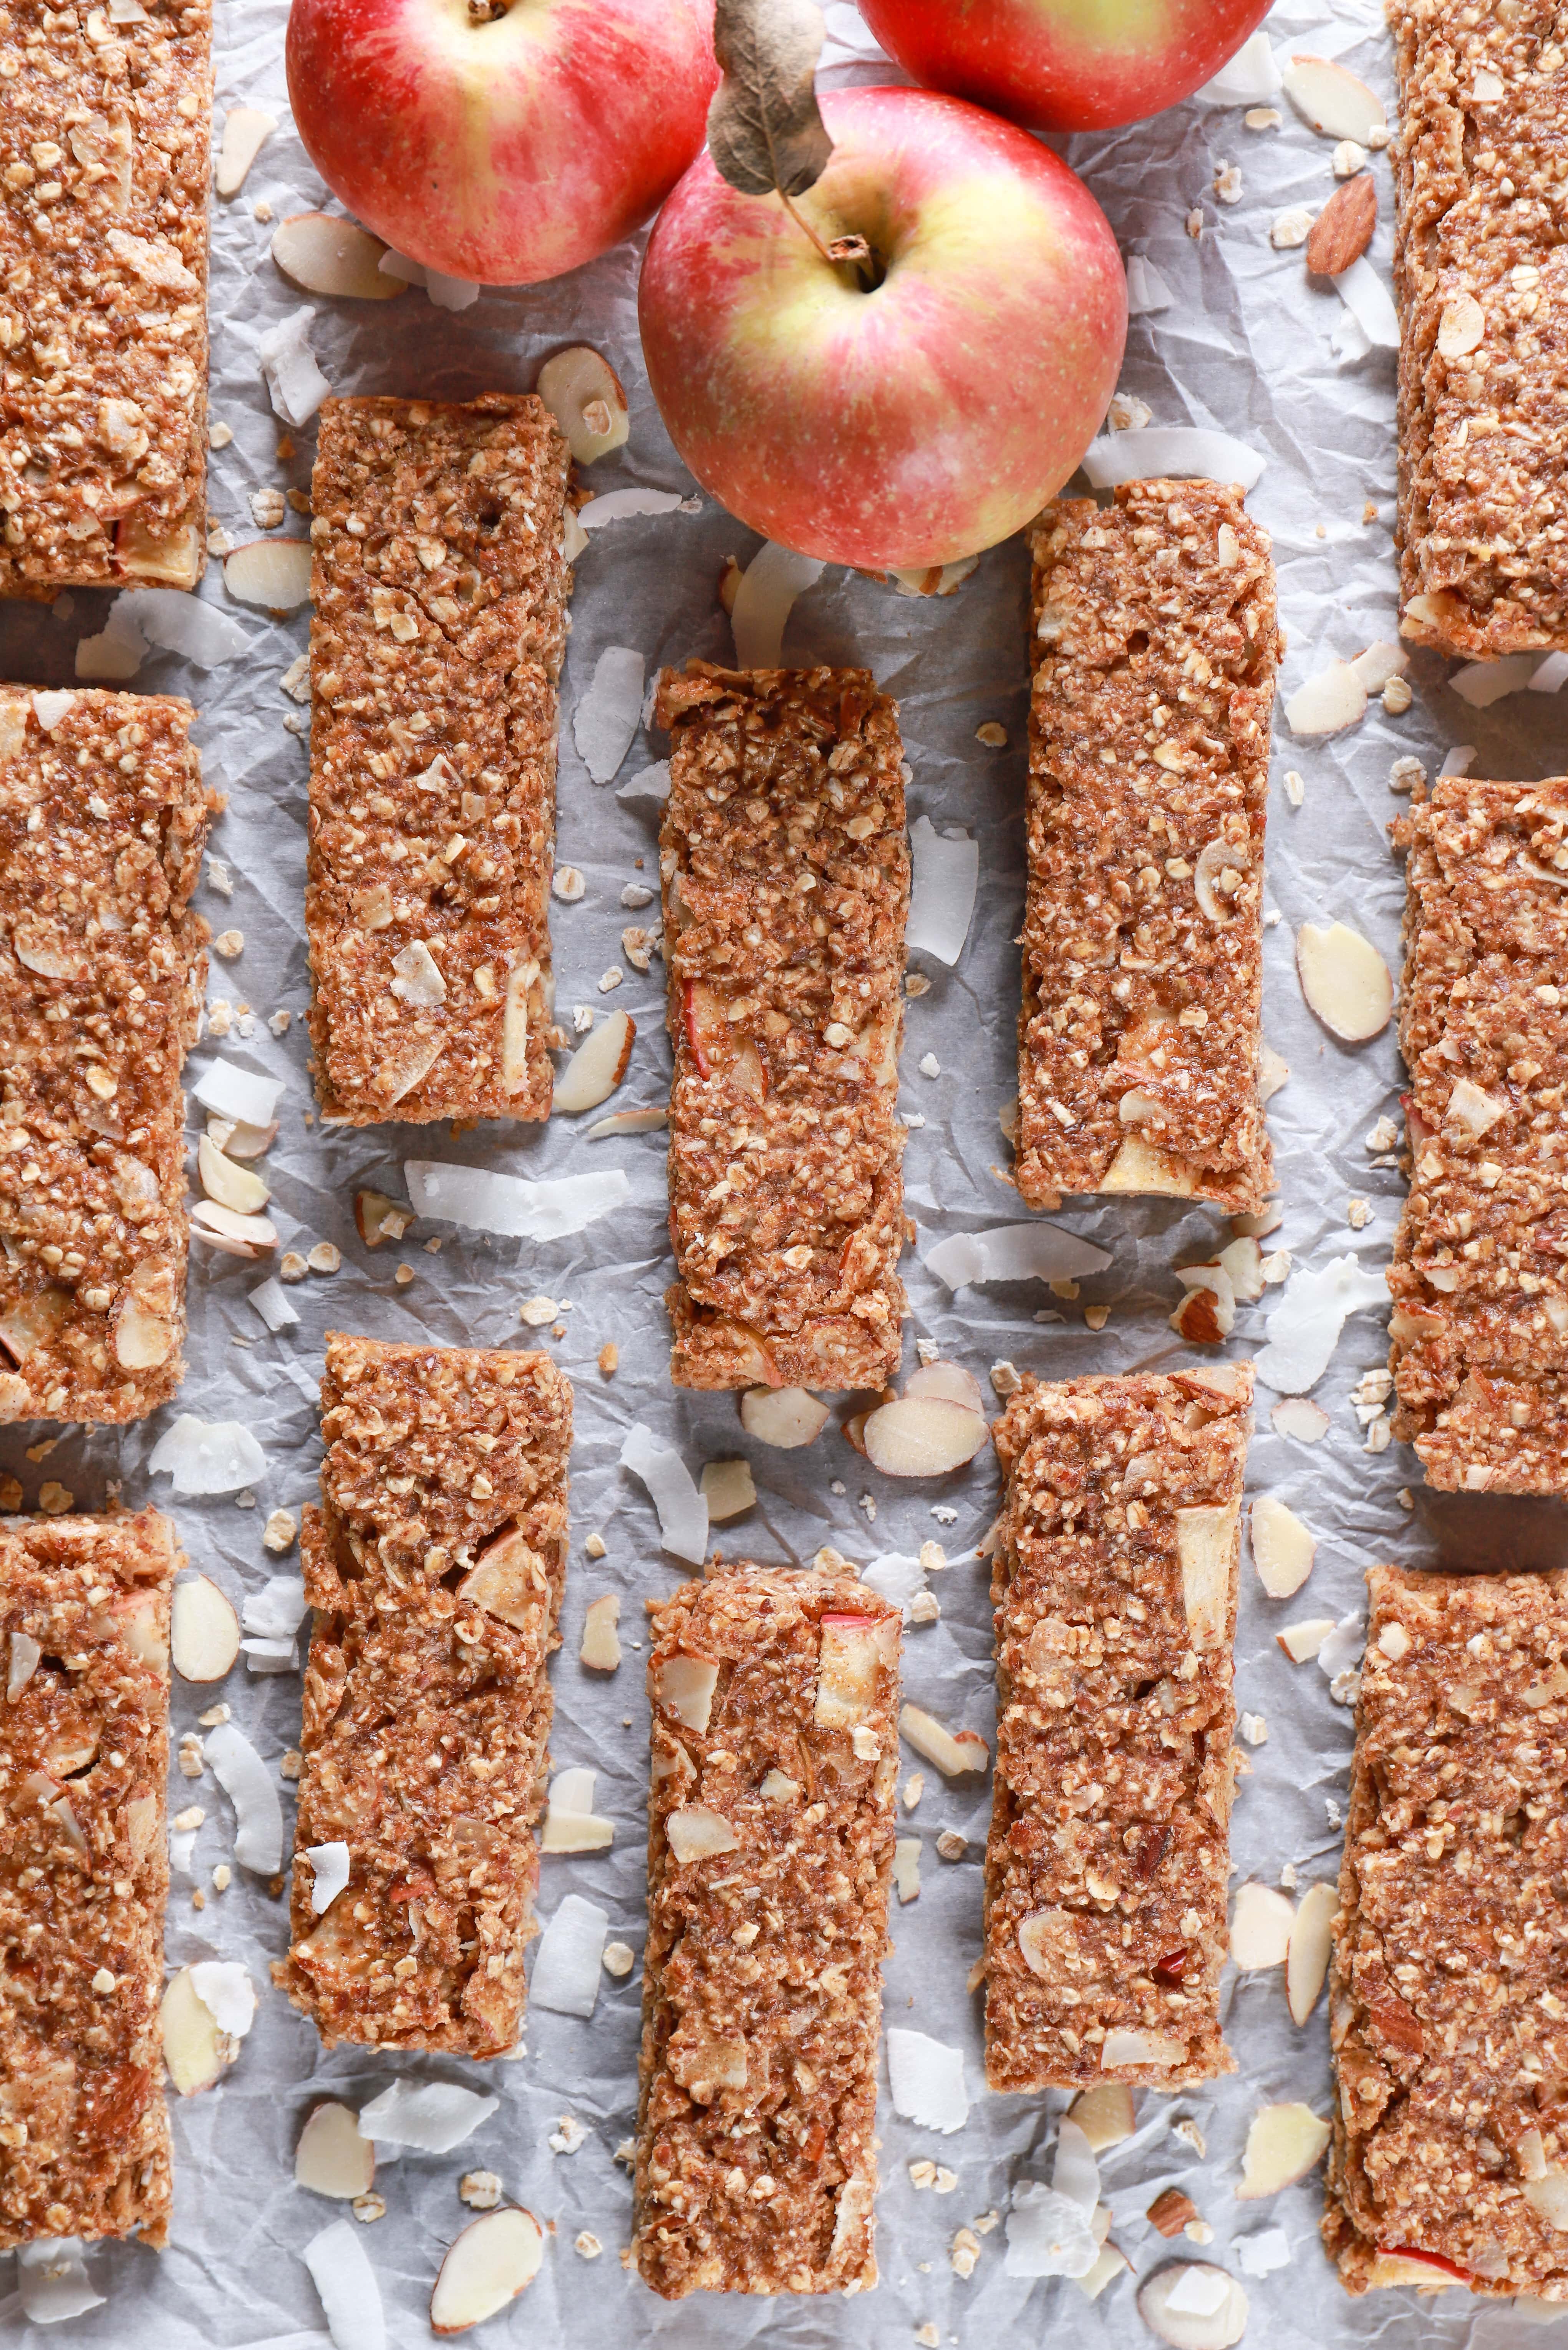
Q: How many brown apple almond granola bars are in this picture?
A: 12